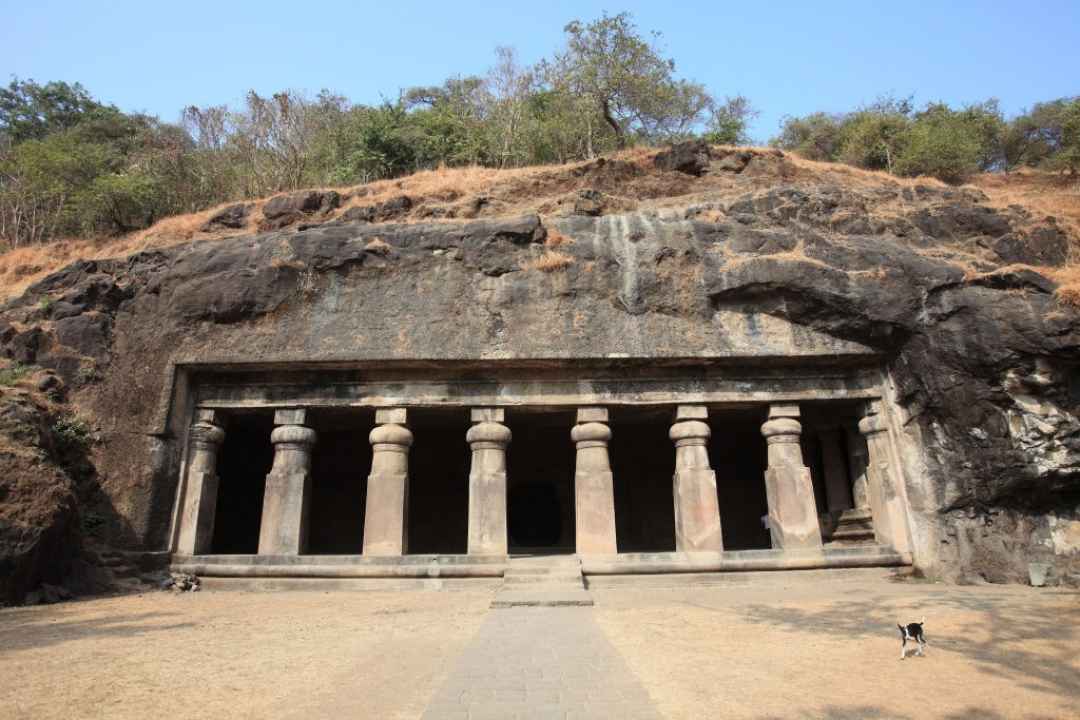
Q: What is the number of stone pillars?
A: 8